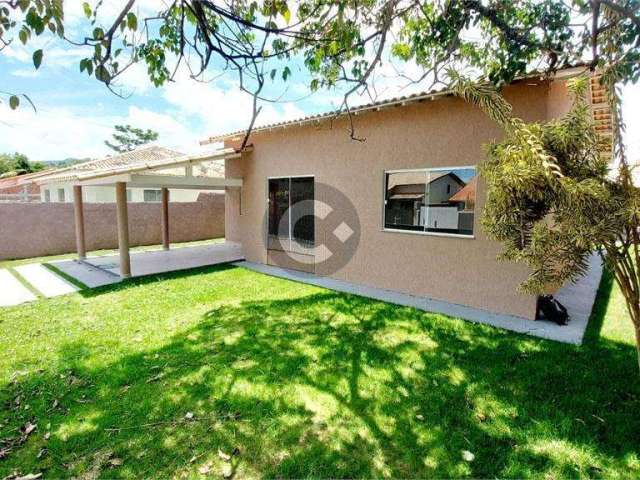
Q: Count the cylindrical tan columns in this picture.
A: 3